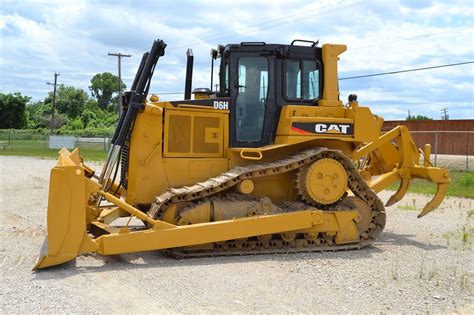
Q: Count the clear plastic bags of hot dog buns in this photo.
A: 0